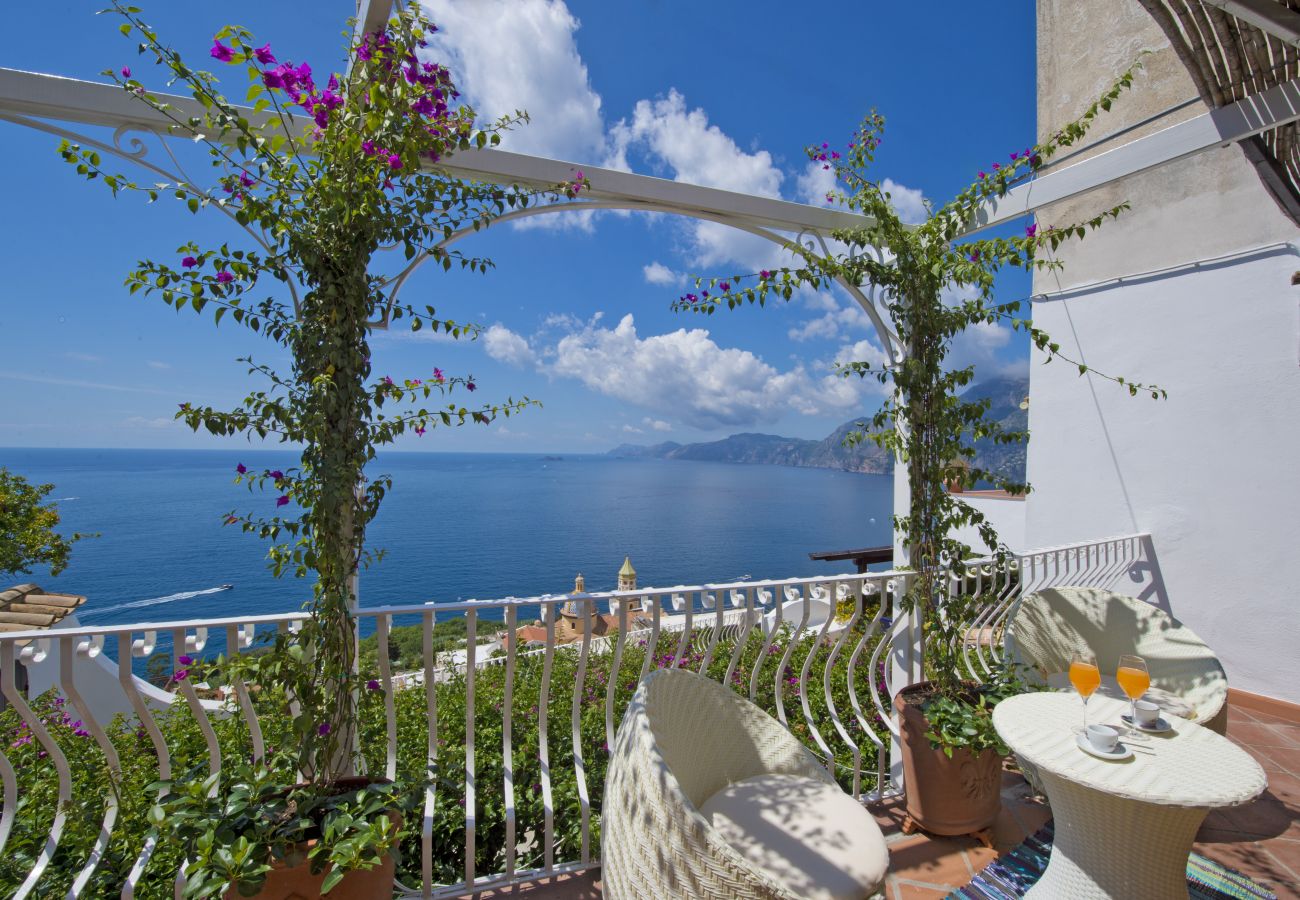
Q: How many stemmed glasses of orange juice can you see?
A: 2